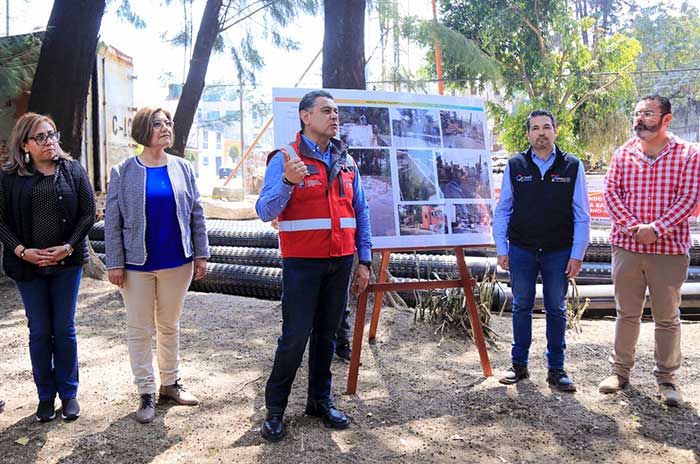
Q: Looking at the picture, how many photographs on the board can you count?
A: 8